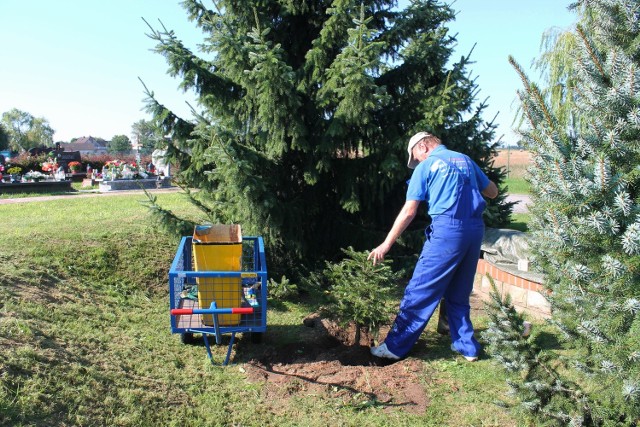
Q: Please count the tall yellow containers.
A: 1